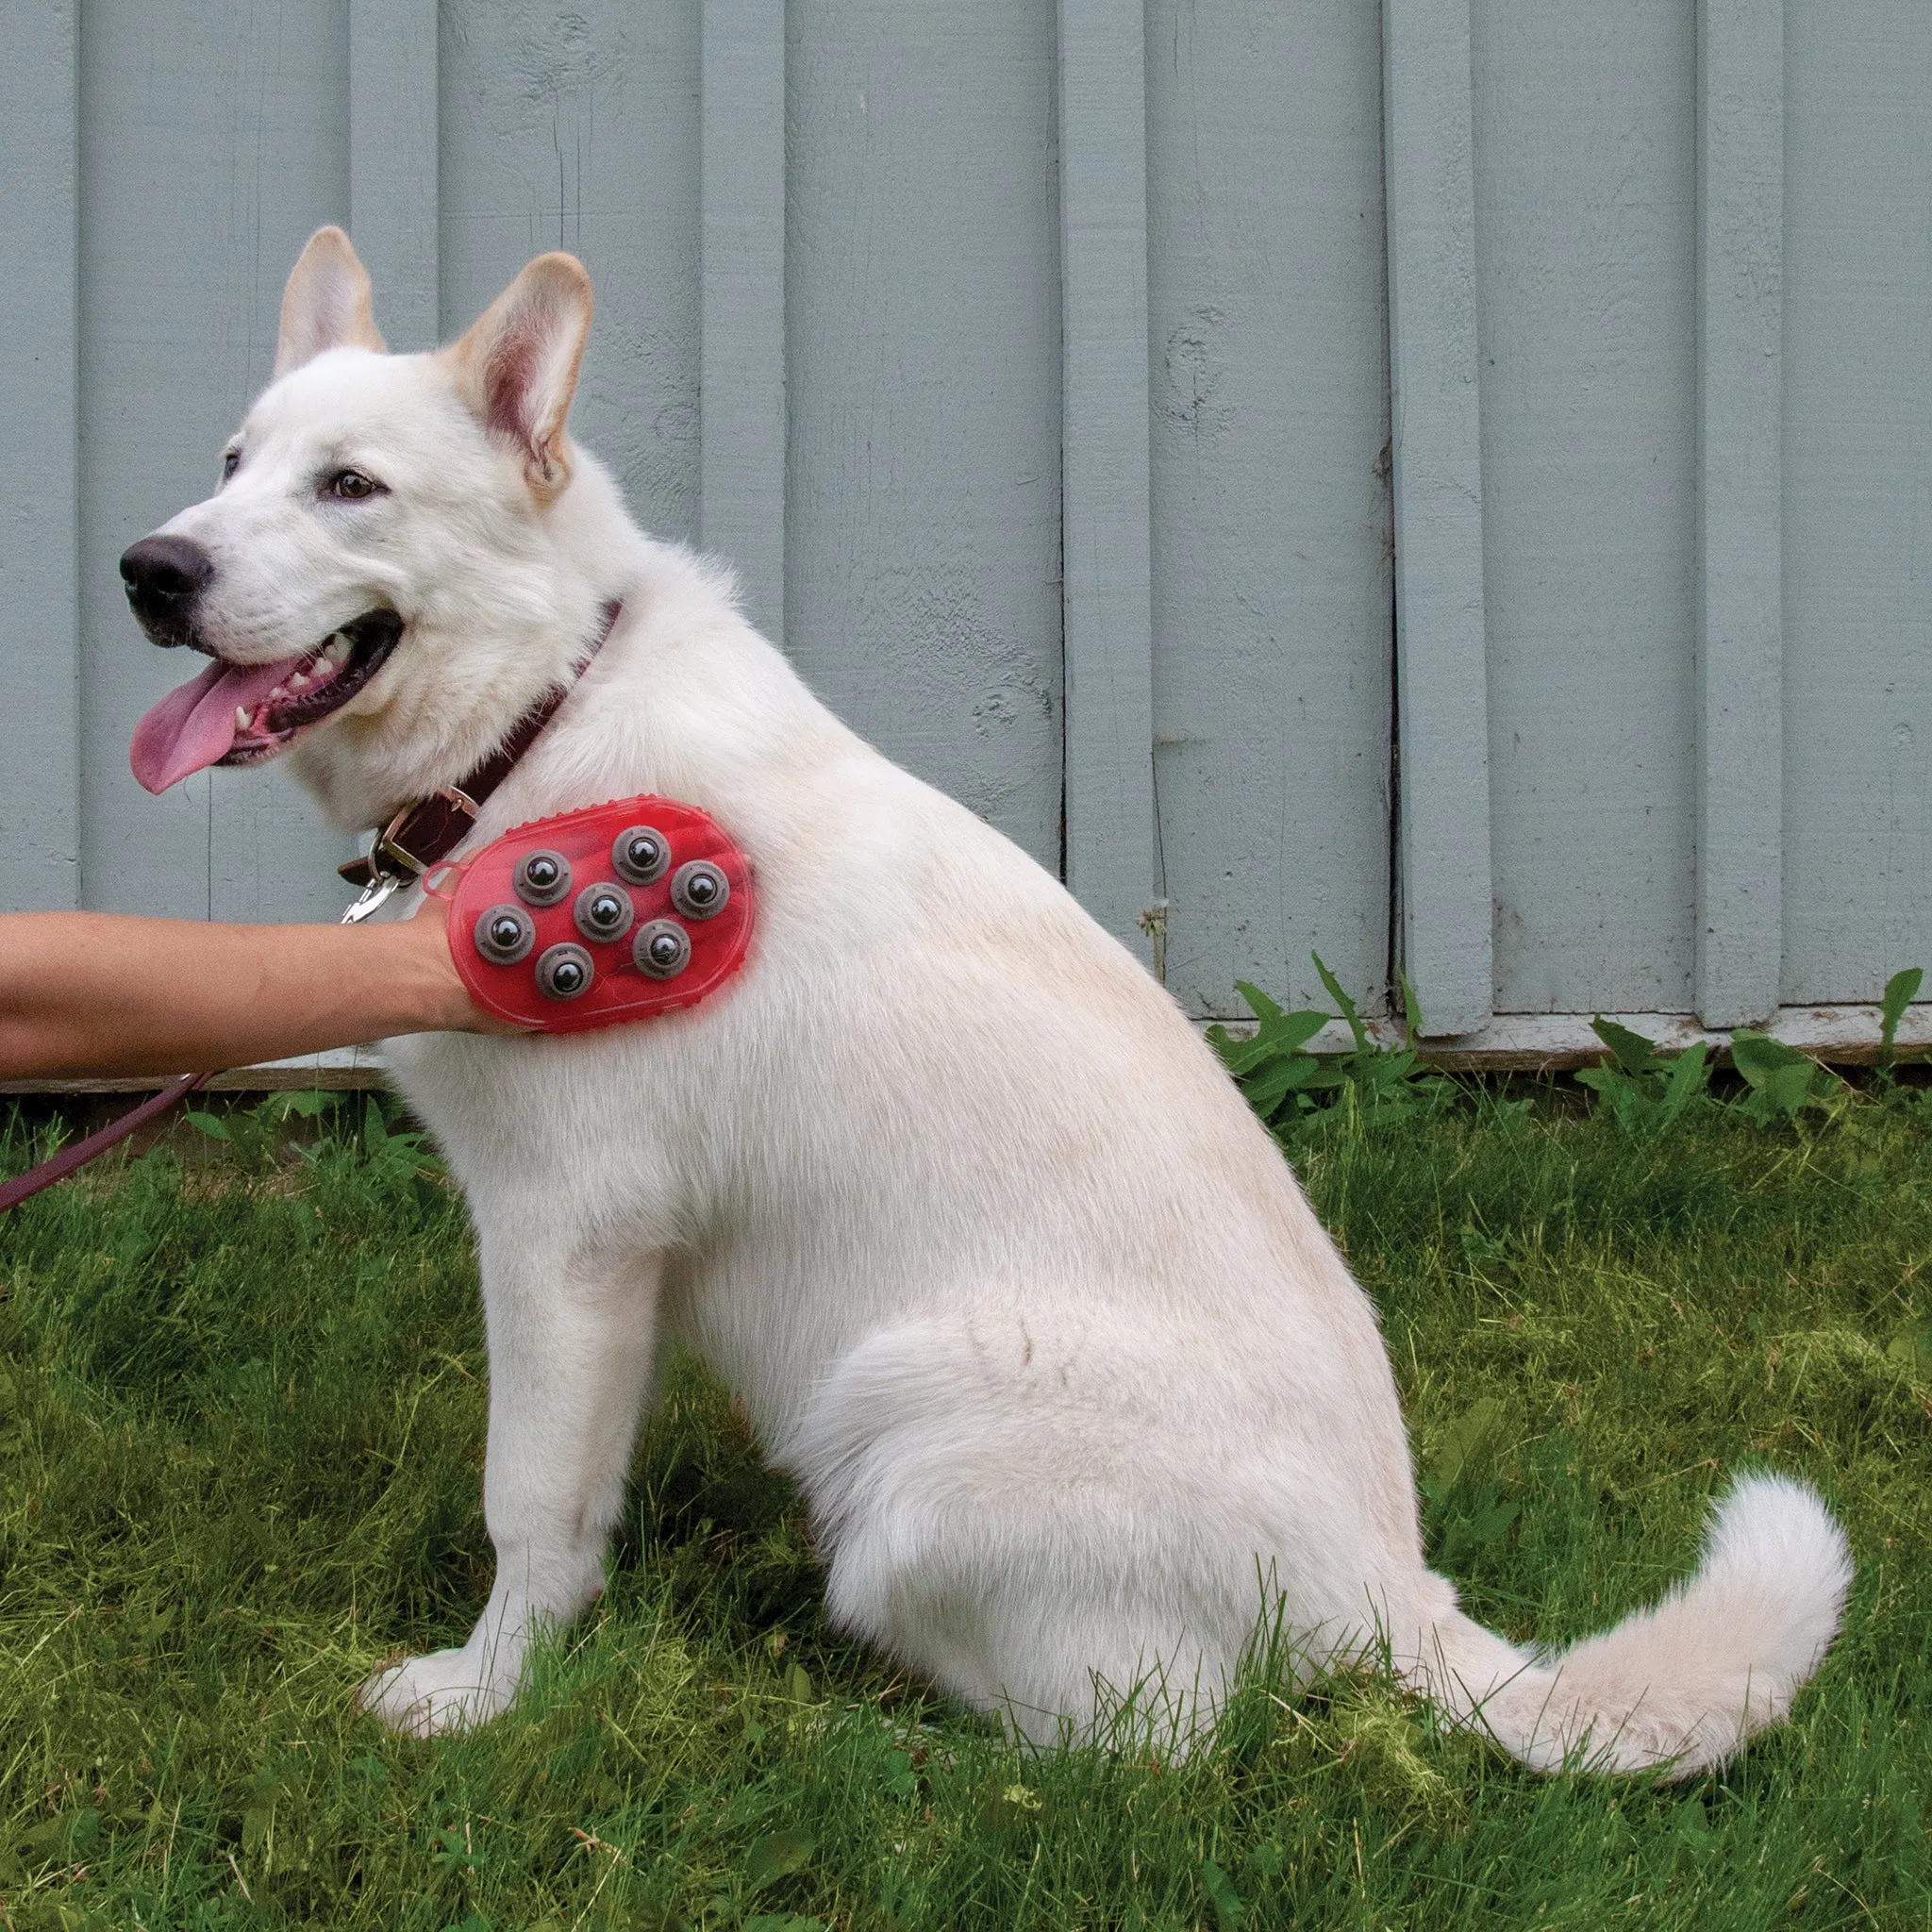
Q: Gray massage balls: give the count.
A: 7